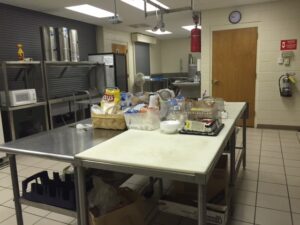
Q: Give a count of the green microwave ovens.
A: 0